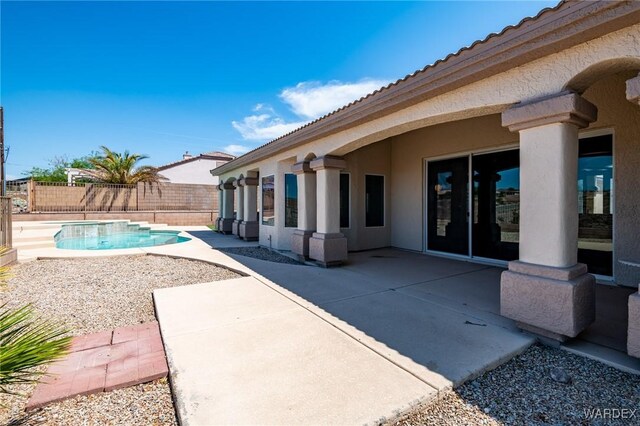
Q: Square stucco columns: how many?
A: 8